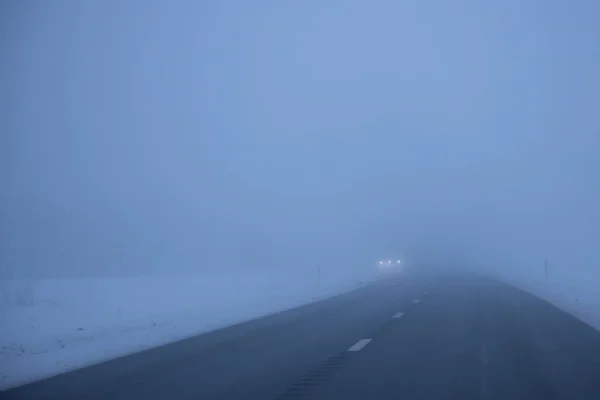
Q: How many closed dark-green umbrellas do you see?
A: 0